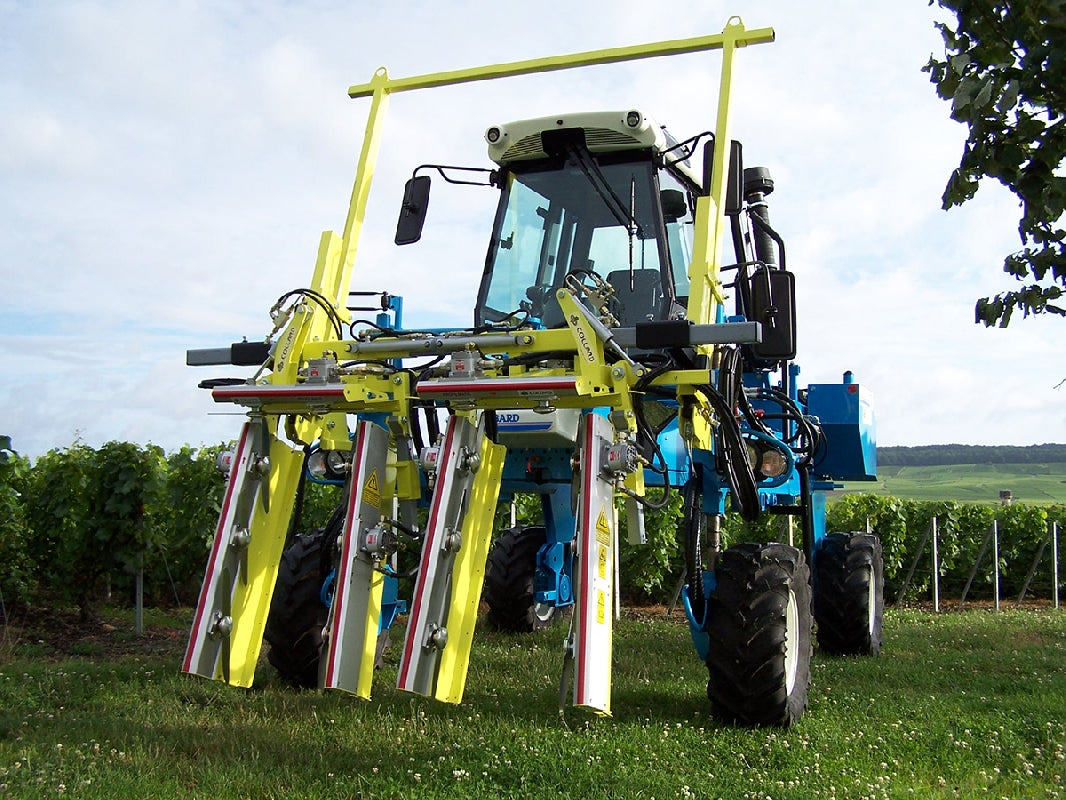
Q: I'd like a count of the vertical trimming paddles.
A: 4